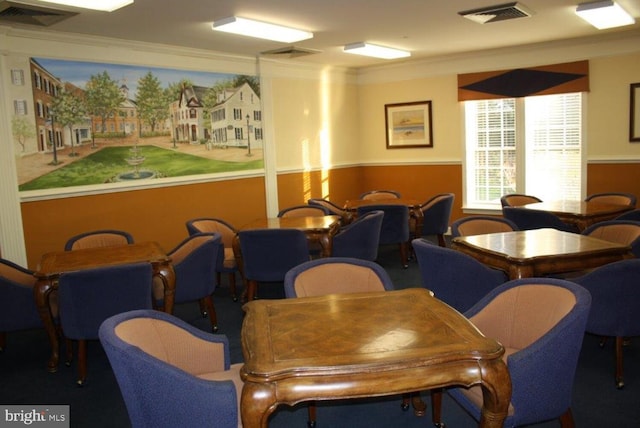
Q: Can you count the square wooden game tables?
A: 6